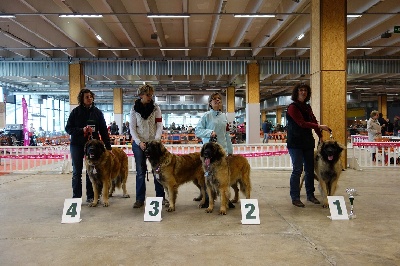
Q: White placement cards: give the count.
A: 4